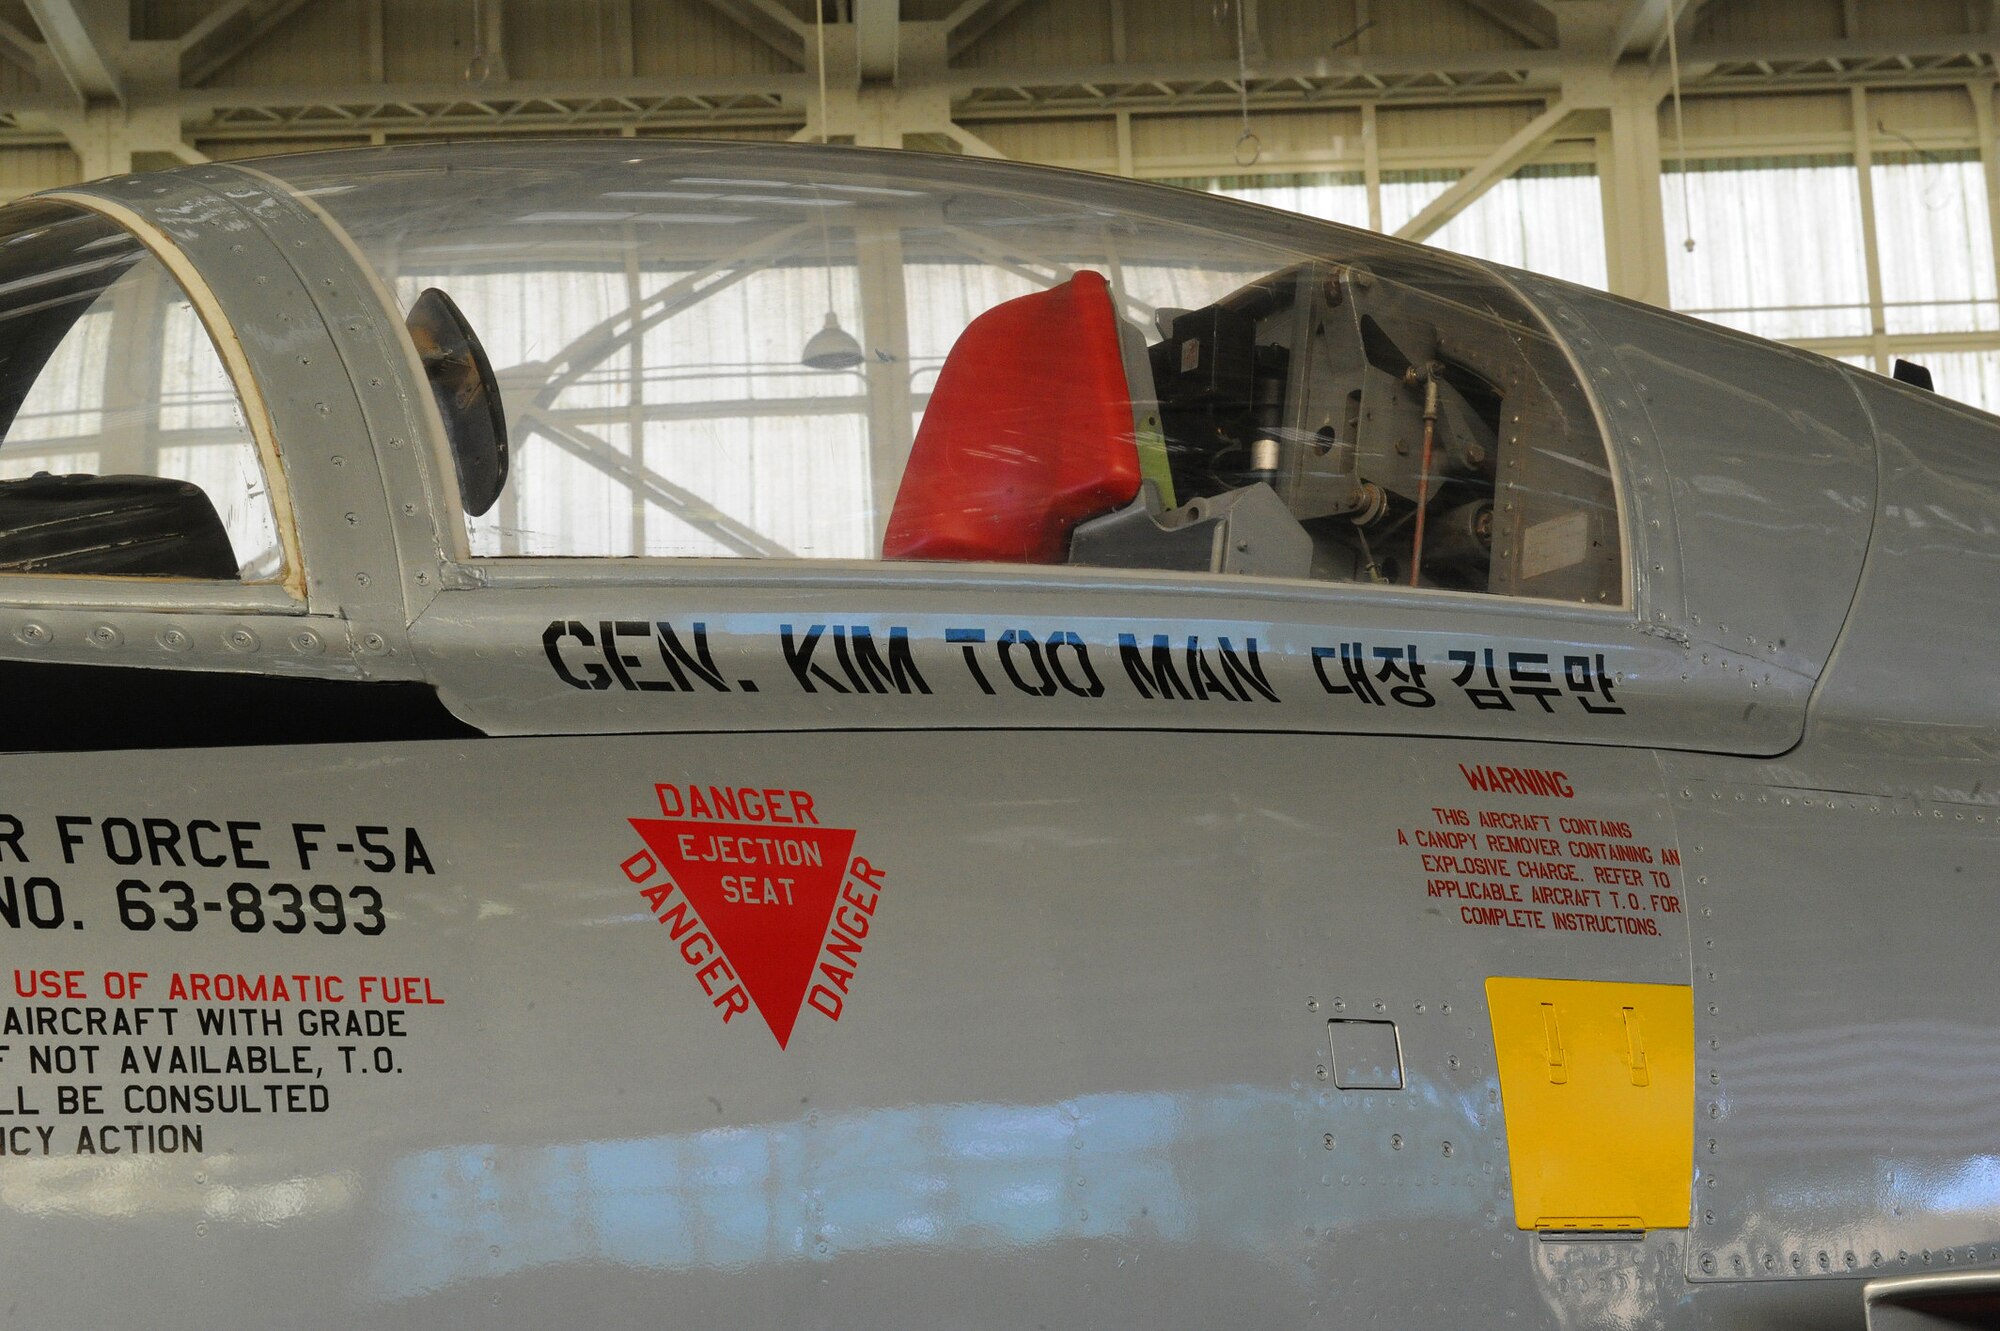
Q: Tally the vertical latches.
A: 2